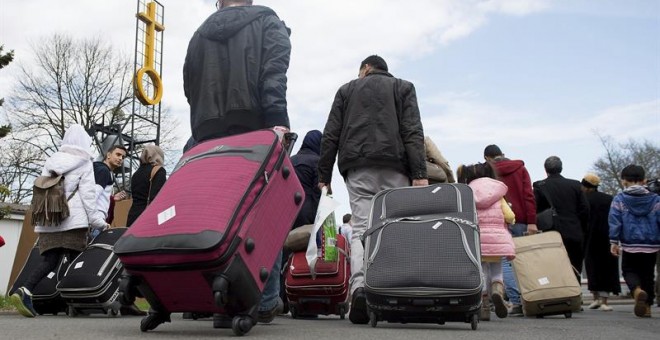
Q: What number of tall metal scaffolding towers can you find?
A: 1